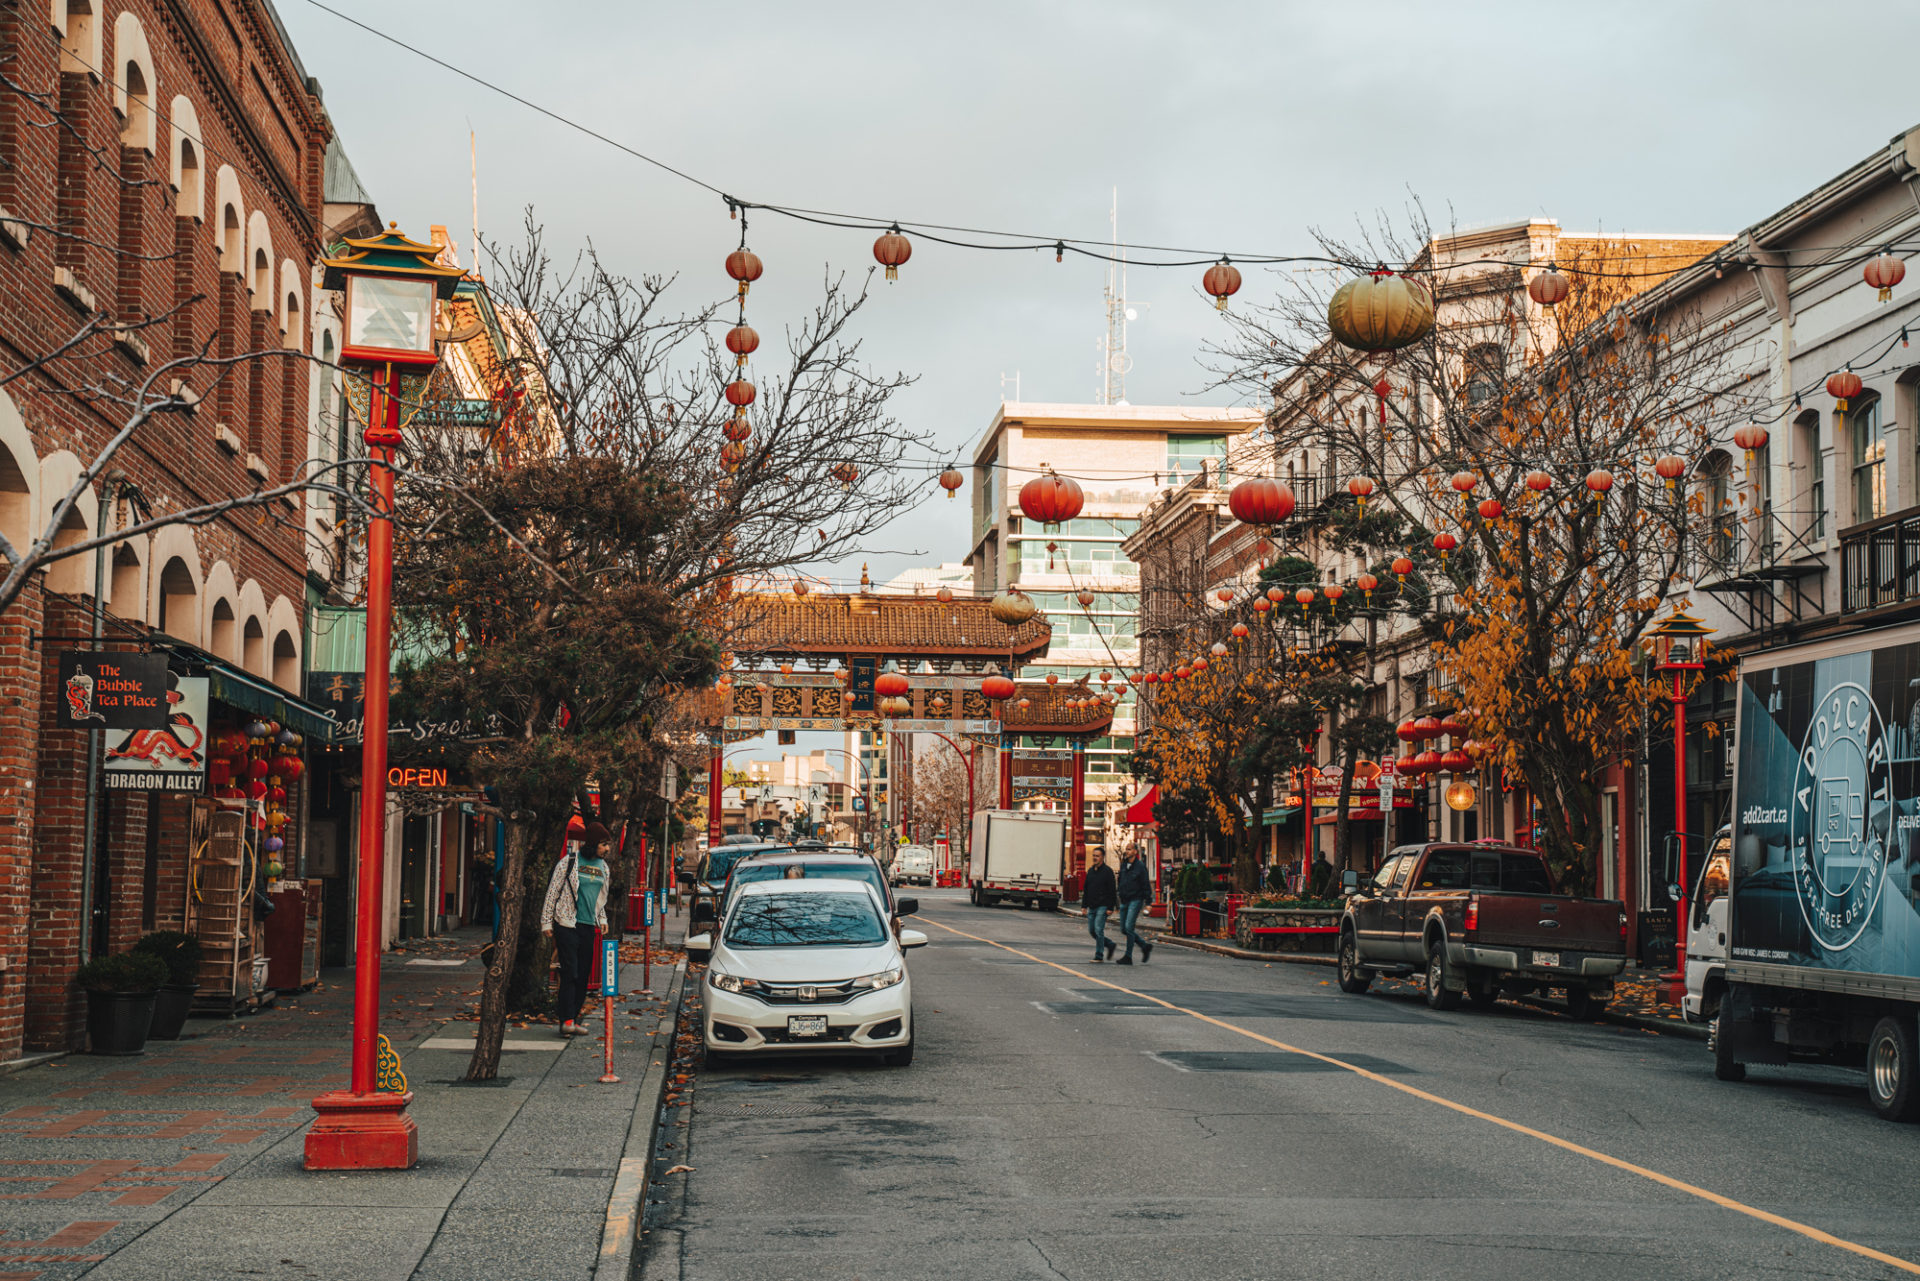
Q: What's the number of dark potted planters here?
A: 2